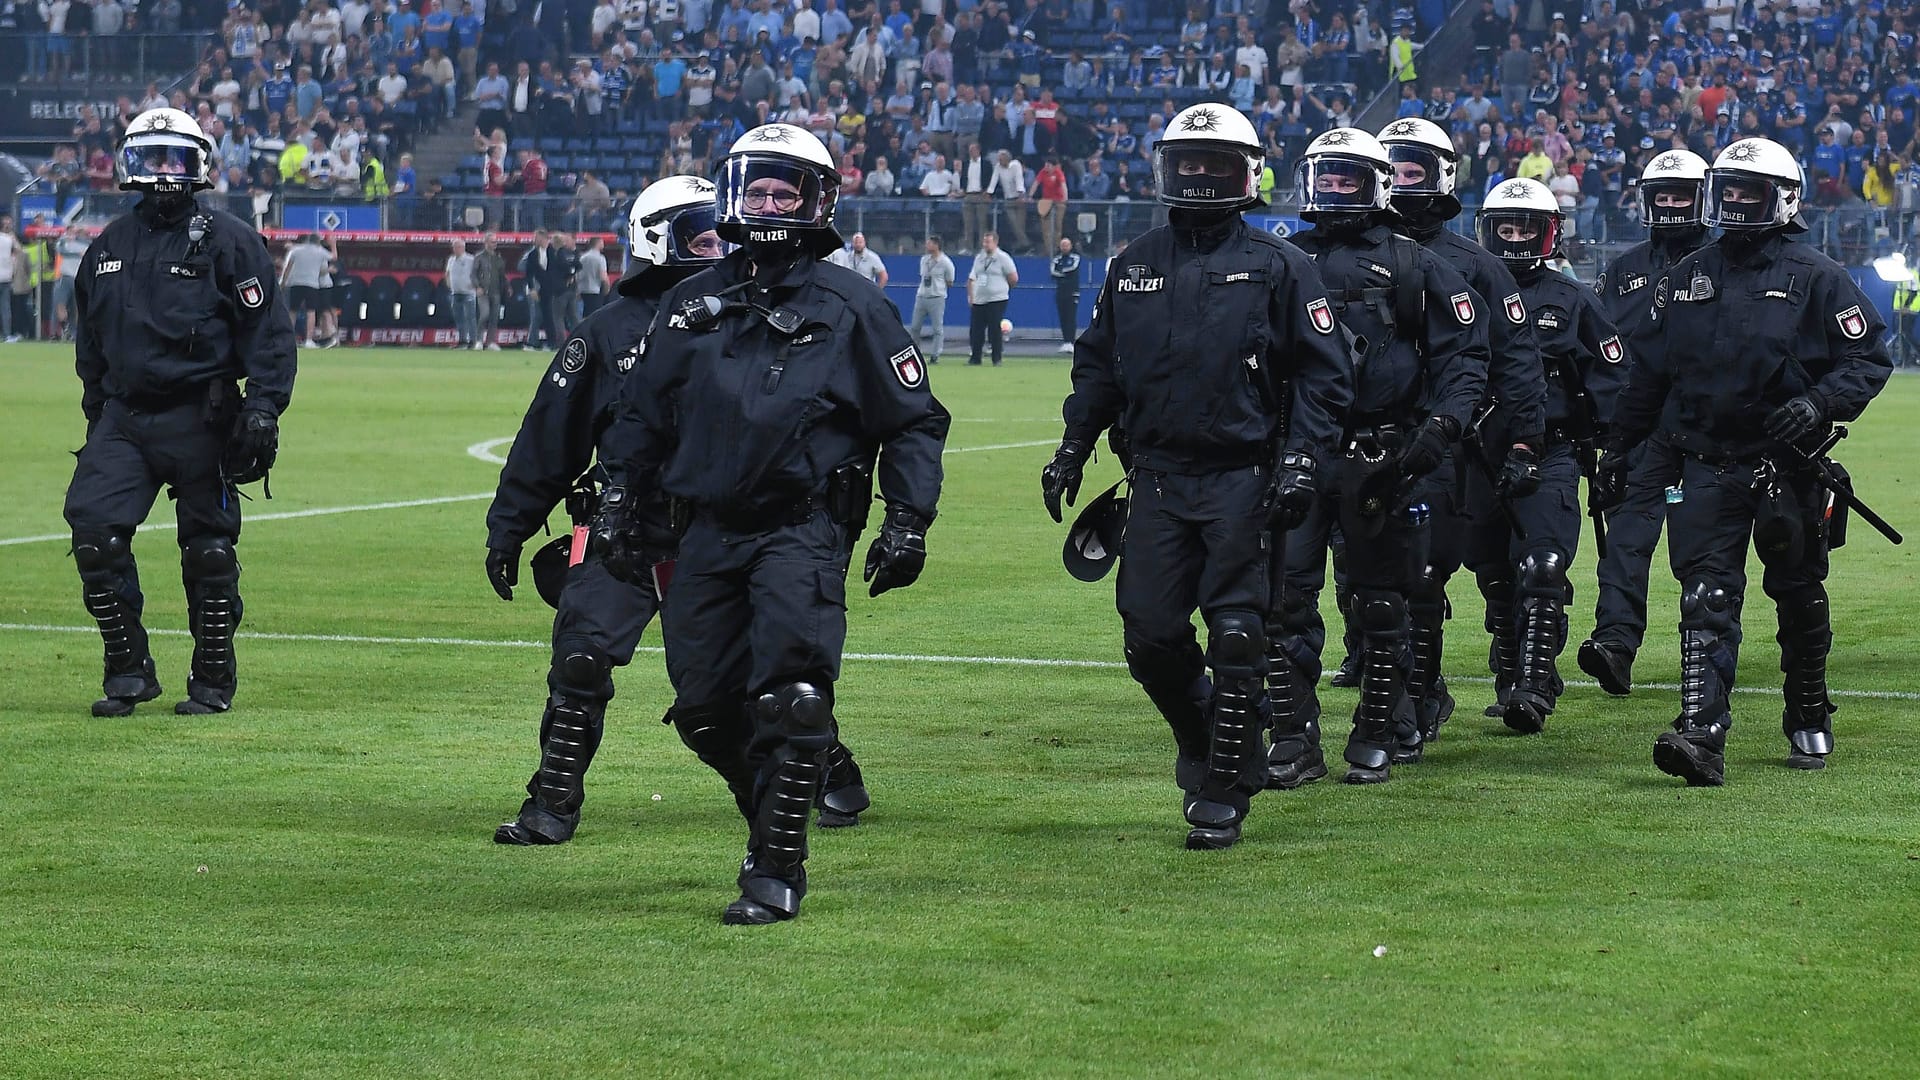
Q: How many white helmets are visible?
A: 9